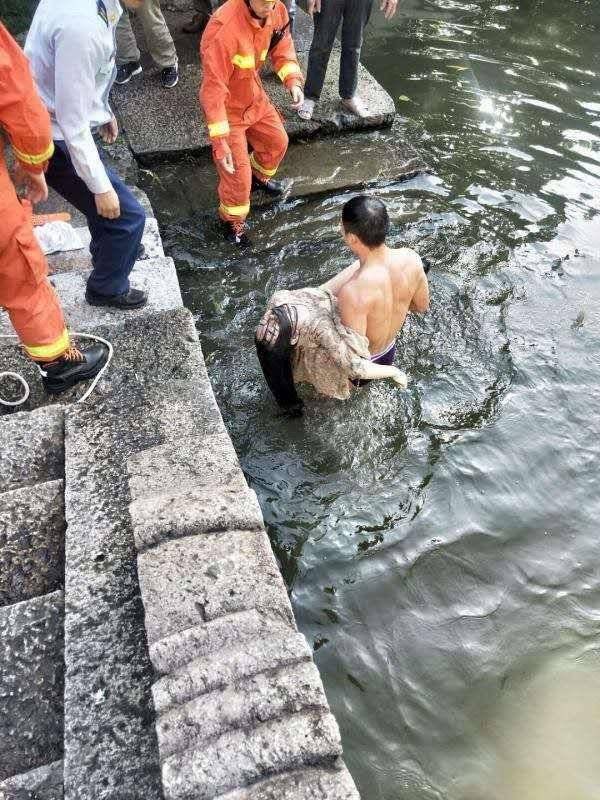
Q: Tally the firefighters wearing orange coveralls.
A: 2